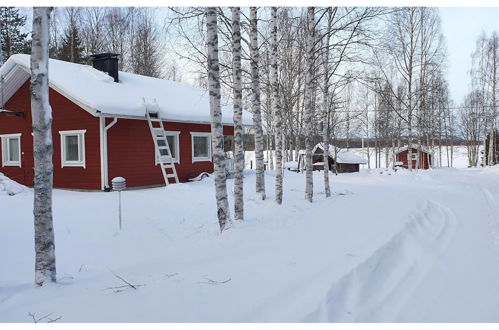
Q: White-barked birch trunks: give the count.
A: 7